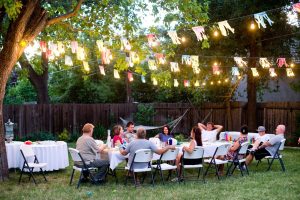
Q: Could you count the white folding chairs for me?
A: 8